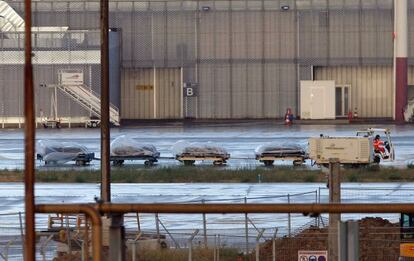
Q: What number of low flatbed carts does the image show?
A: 4